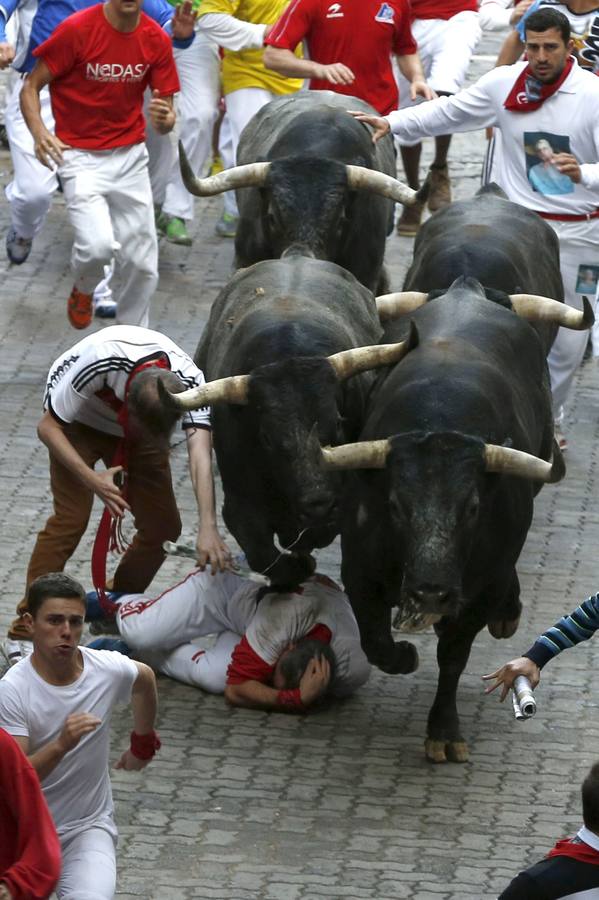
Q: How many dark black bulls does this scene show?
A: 4